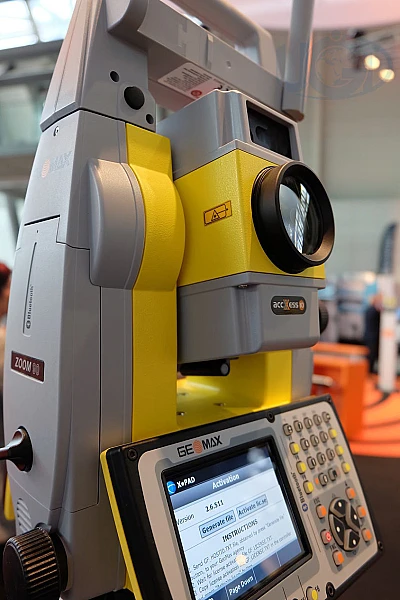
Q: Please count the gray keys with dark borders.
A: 13